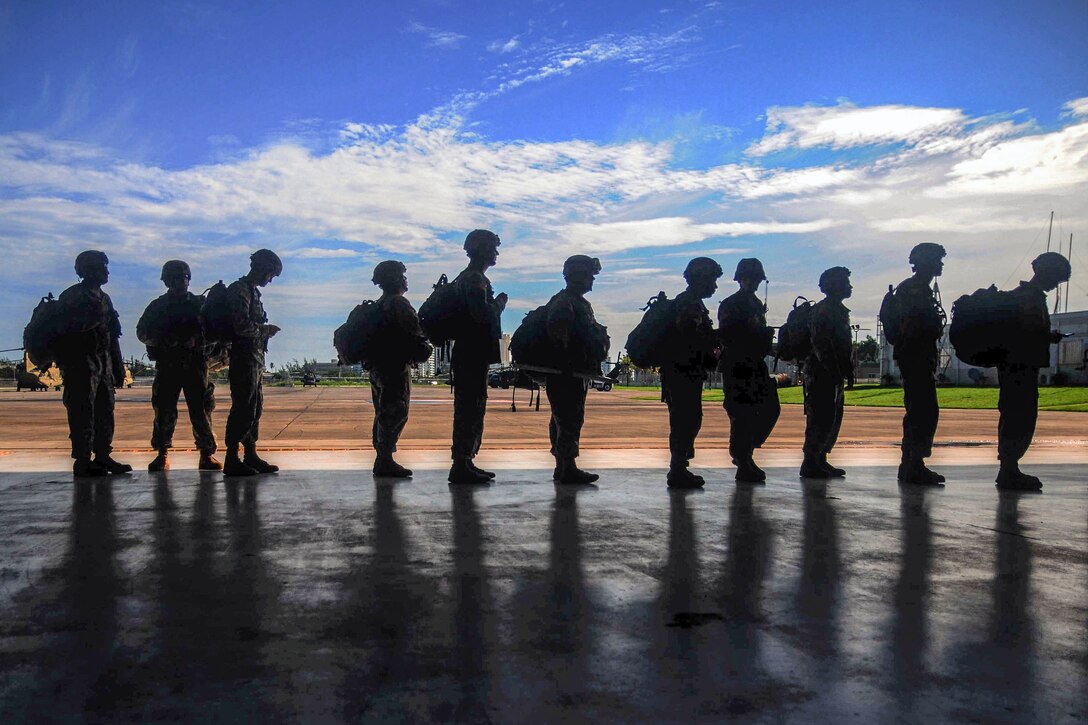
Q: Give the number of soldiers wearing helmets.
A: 11